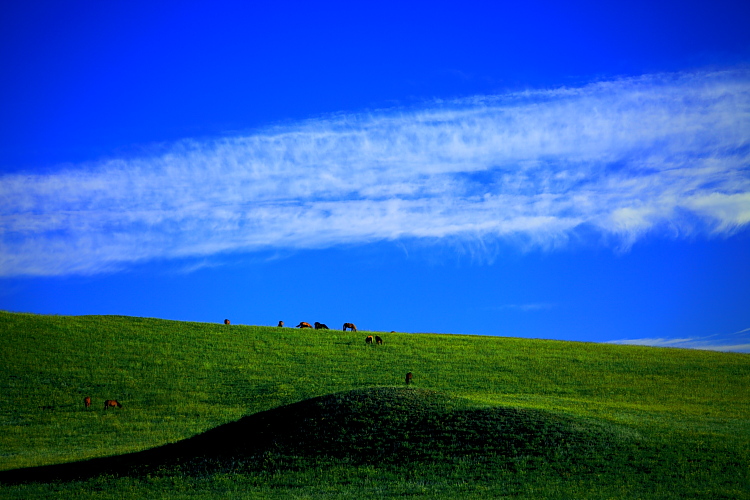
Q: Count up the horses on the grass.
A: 10